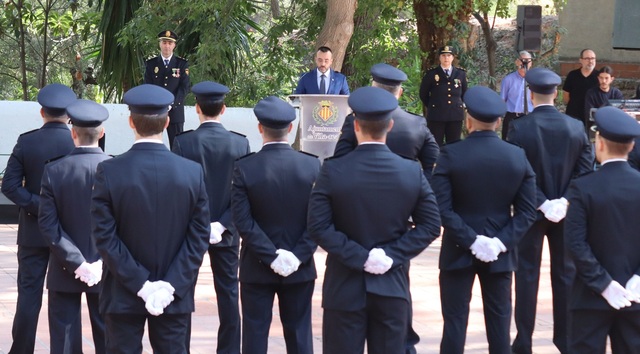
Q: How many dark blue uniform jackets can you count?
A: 12